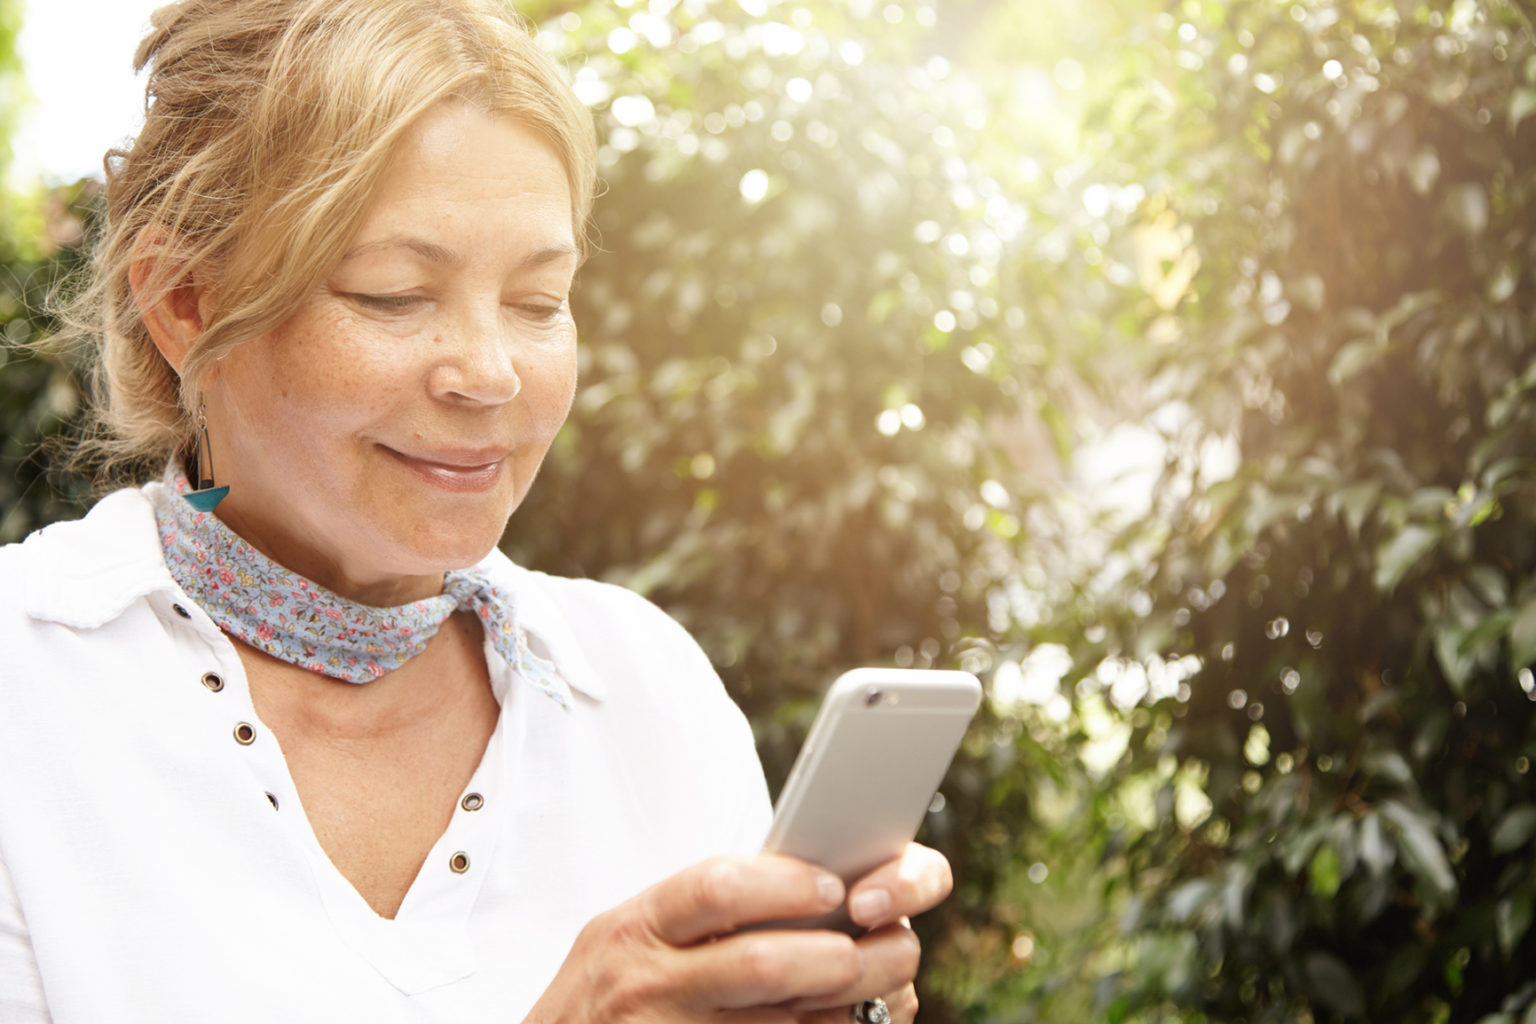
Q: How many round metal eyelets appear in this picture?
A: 6